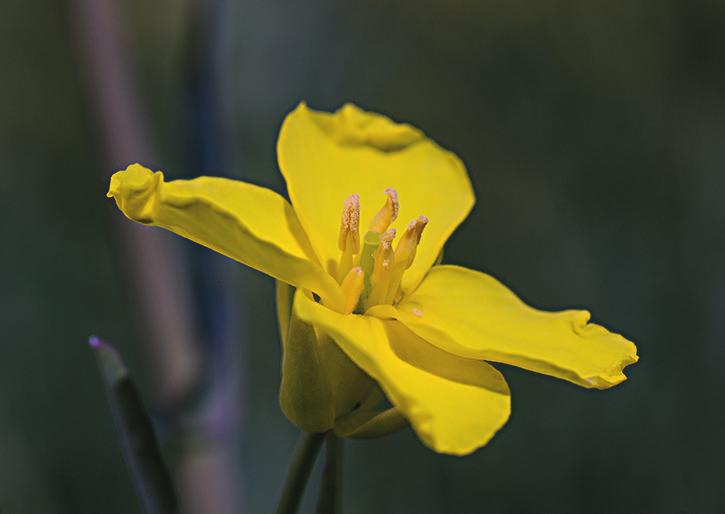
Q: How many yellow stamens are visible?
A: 5